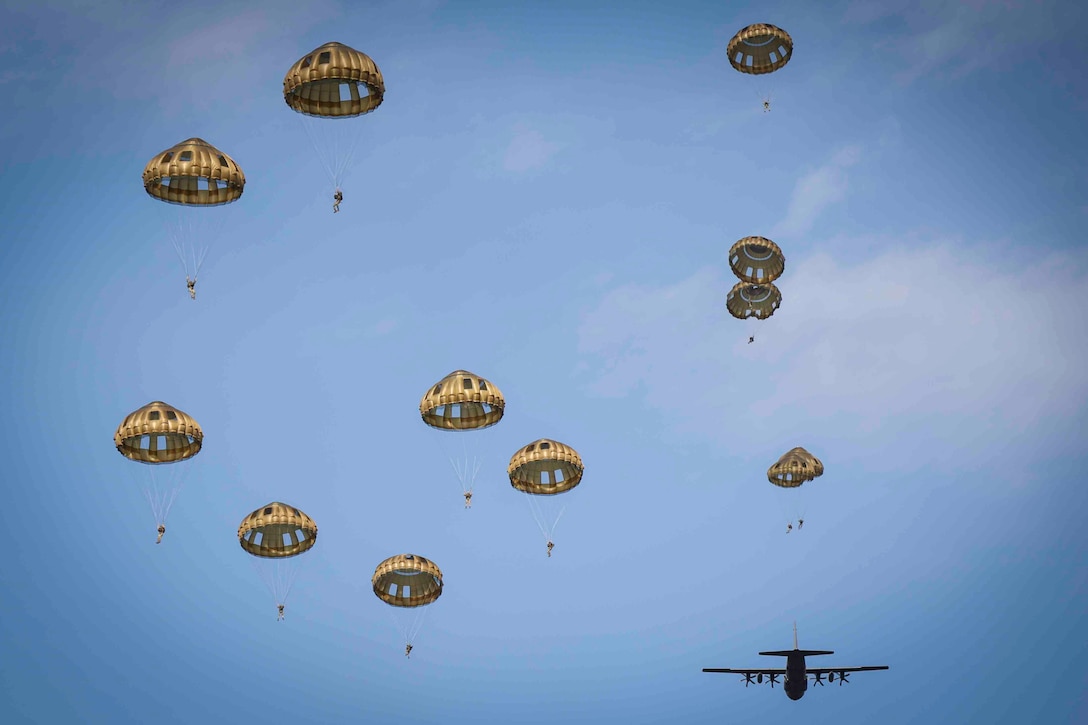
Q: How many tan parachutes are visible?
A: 12